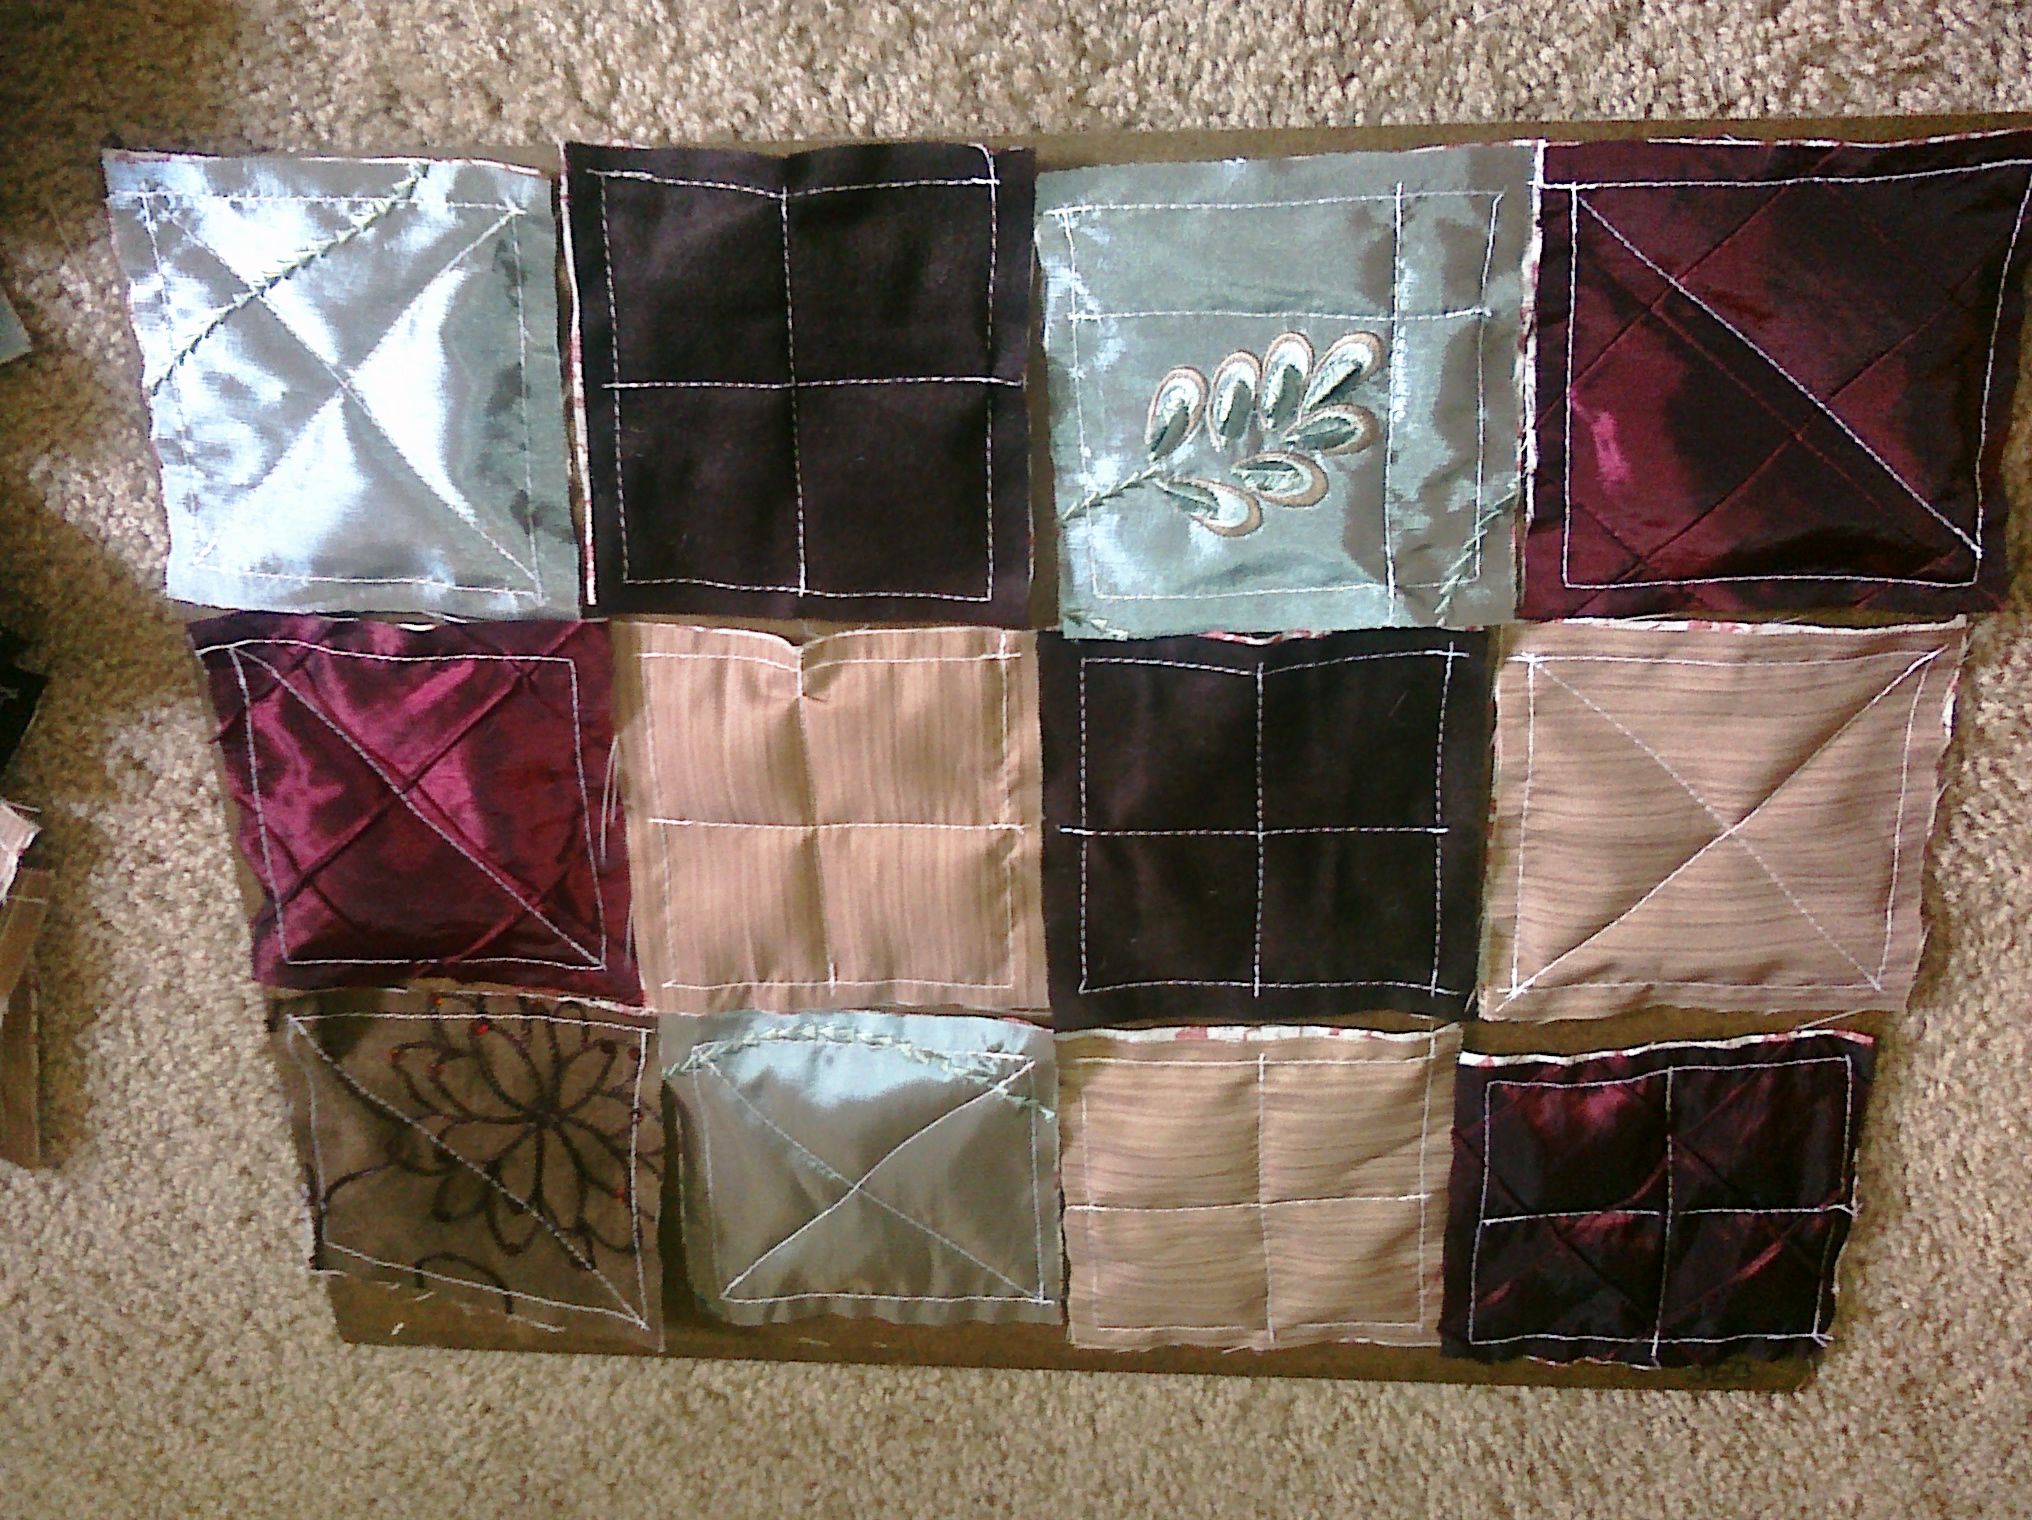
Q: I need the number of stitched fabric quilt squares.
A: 12